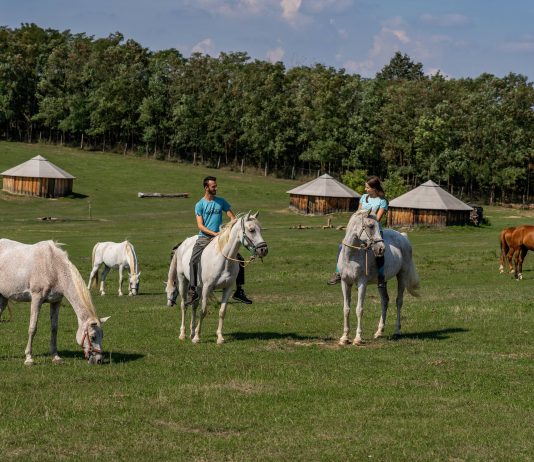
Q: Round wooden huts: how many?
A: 3